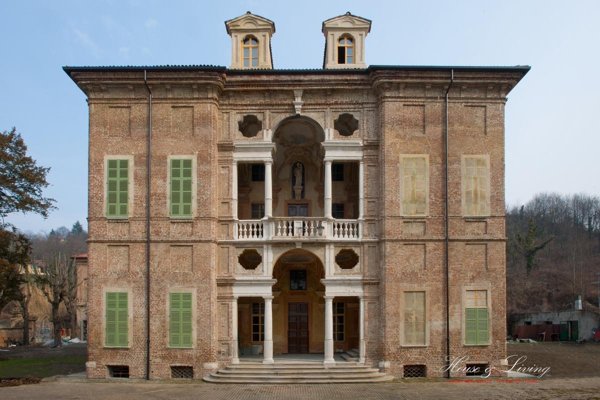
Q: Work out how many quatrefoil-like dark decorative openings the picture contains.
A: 4